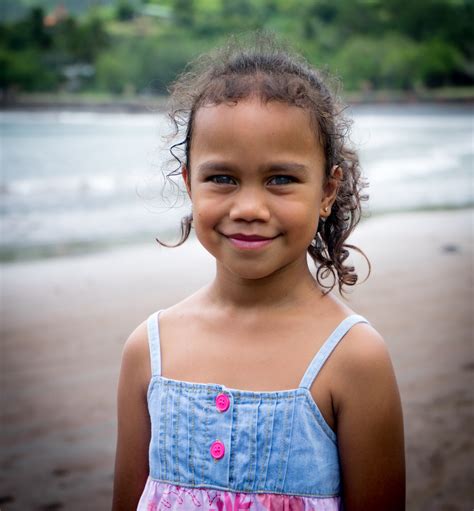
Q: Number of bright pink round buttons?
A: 2